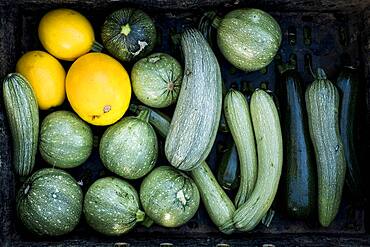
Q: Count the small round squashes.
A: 11